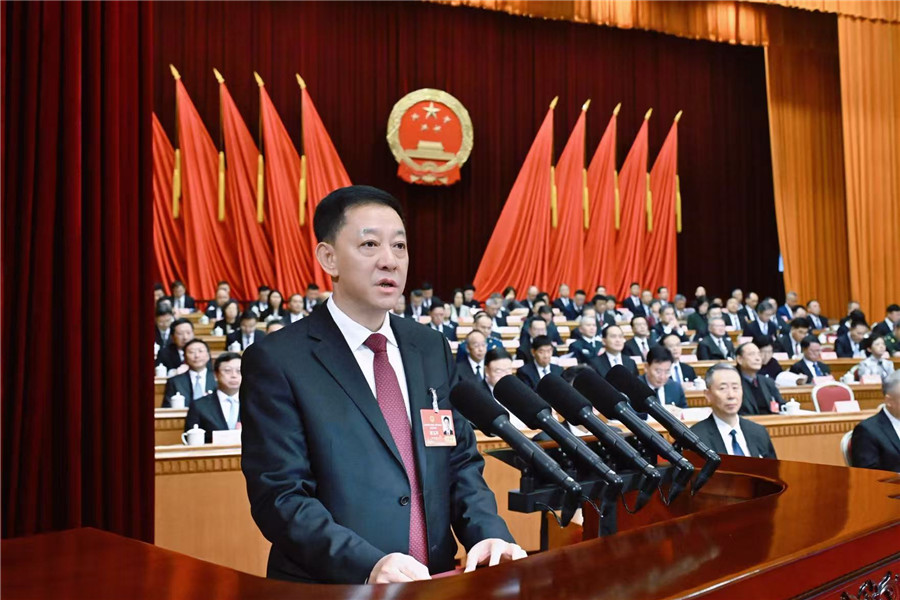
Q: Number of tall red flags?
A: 10